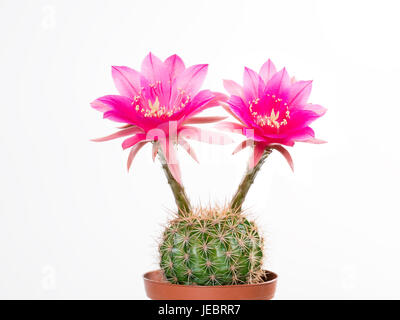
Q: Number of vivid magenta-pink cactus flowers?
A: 2